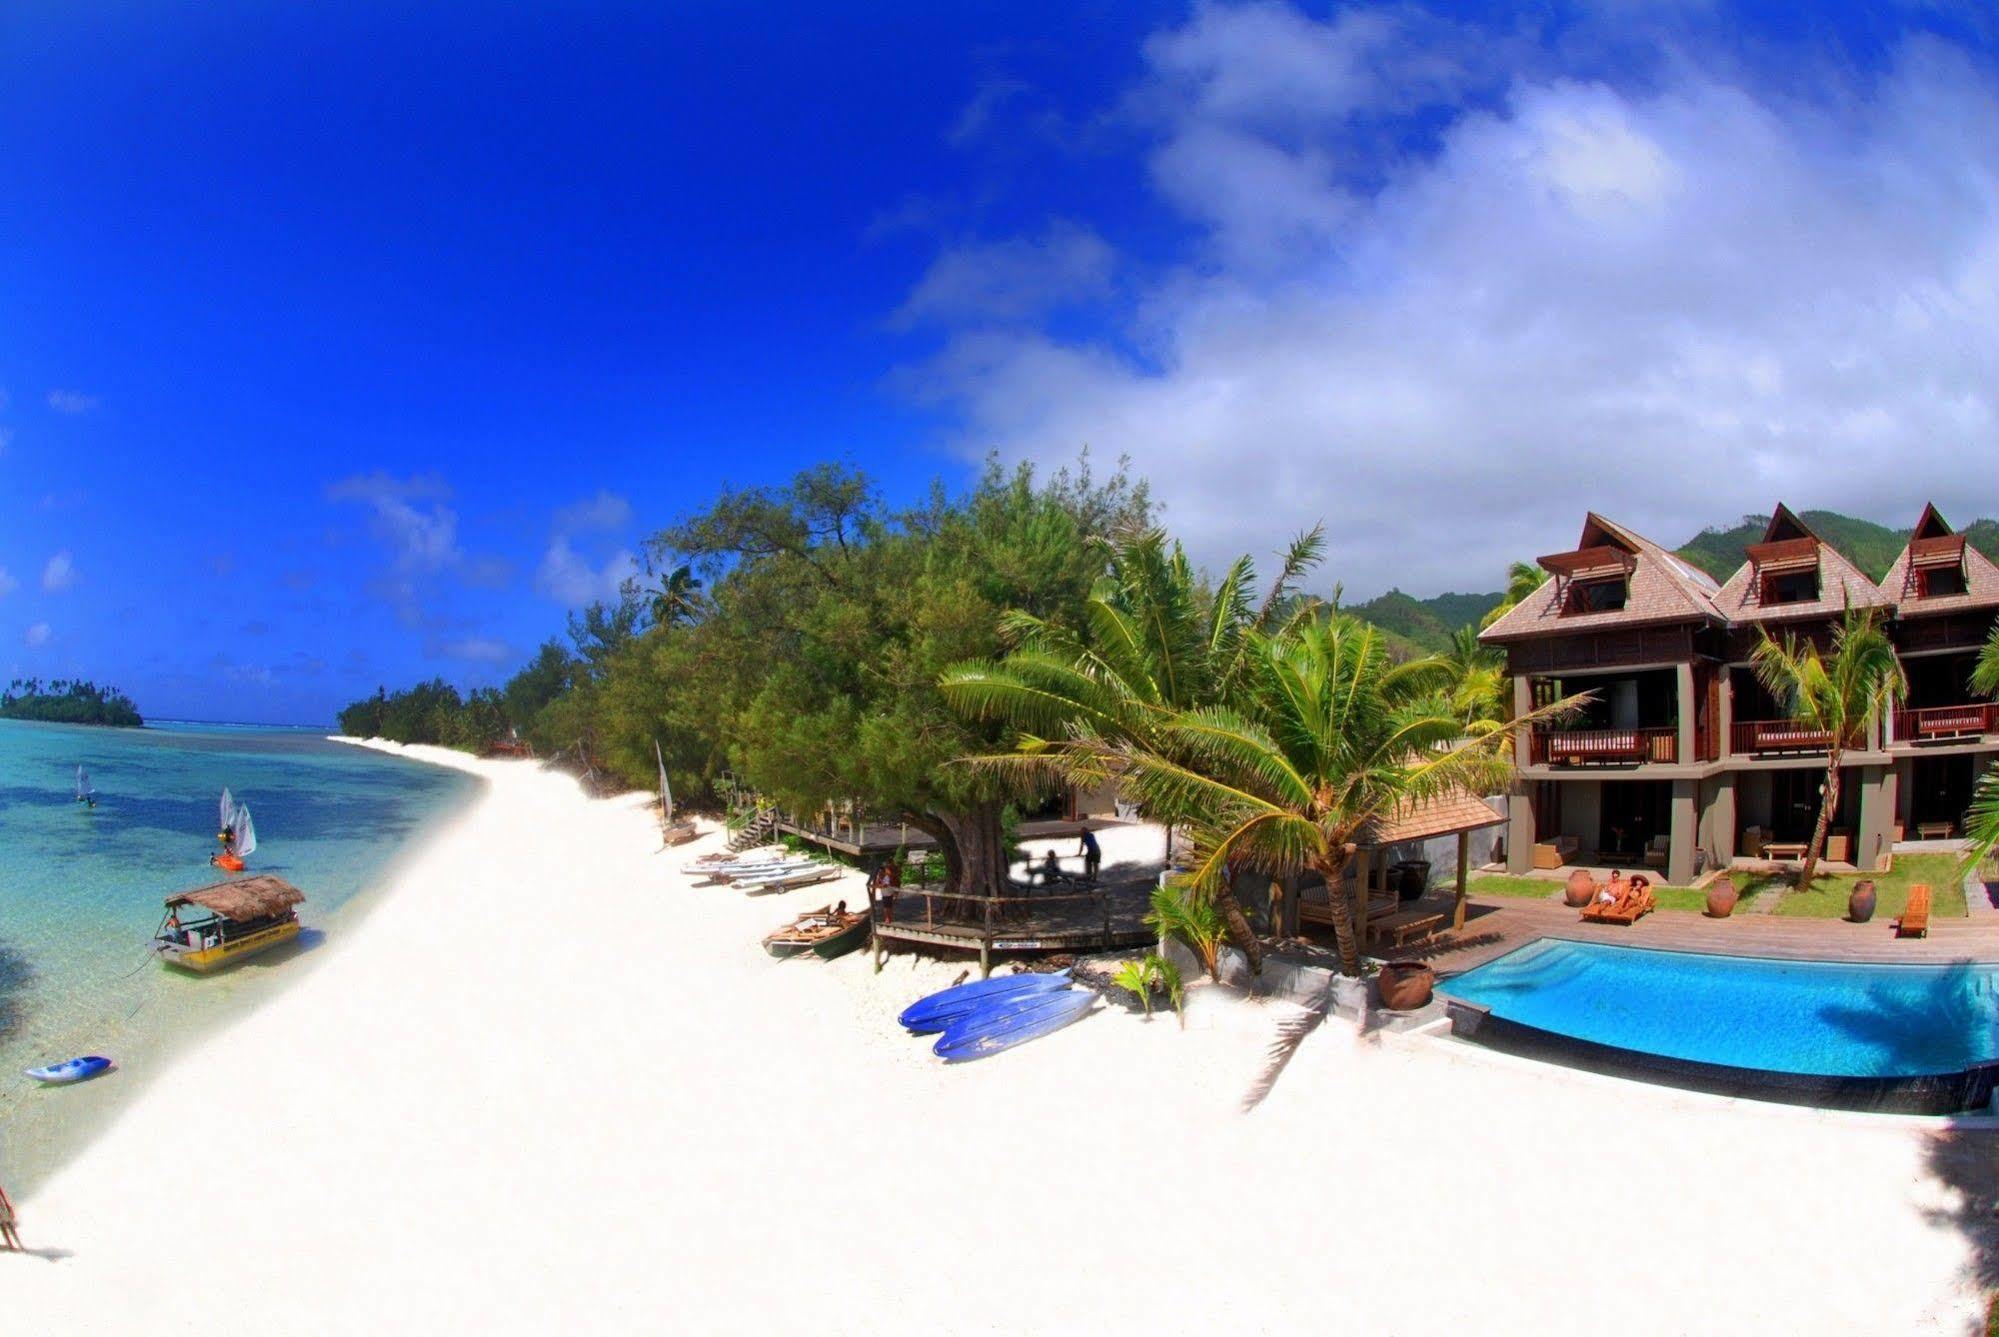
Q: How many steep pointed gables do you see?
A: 3